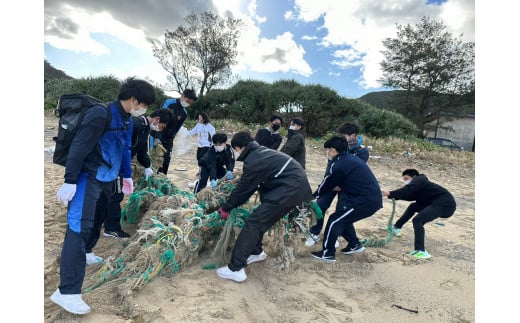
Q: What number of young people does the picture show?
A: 11